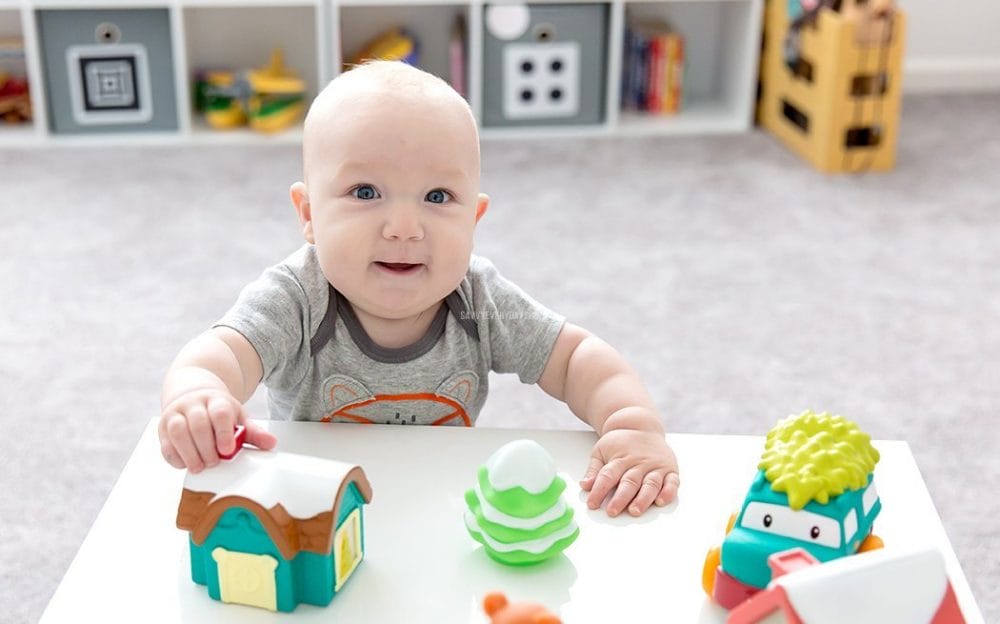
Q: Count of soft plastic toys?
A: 5